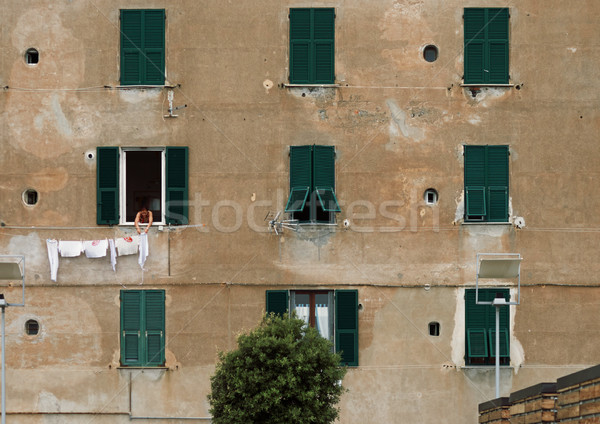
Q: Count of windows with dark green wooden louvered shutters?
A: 9